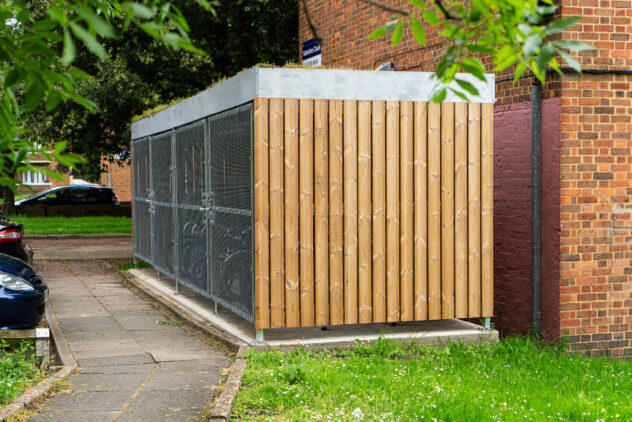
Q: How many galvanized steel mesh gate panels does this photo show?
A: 4